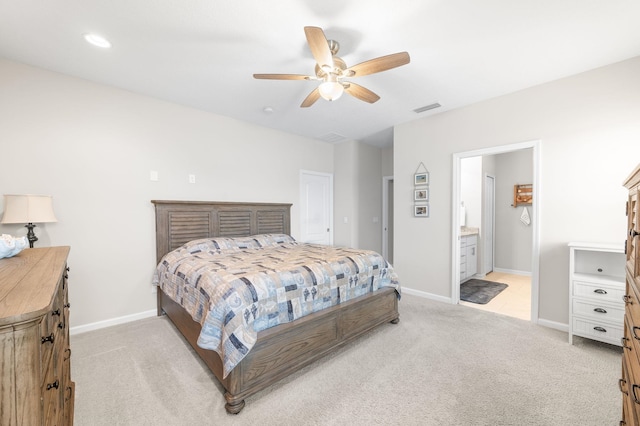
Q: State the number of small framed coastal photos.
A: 3